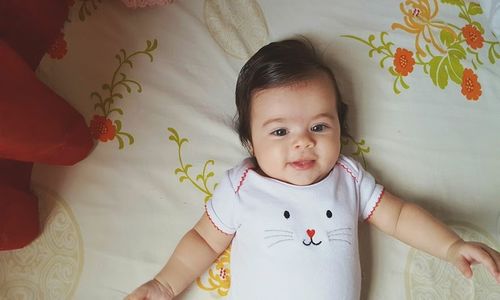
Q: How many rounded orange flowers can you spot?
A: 5